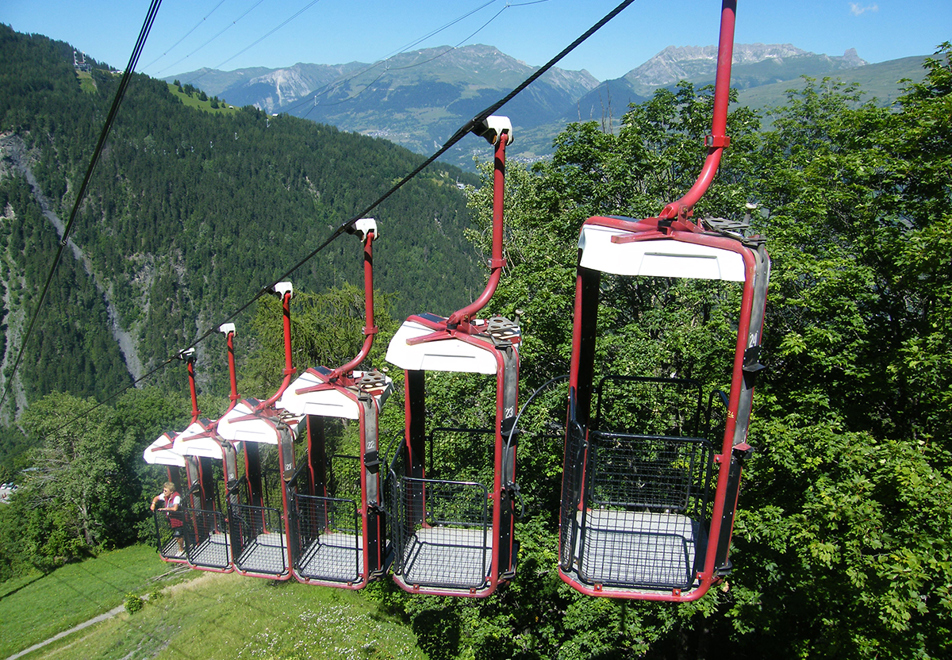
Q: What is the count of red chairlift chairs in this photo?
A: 6